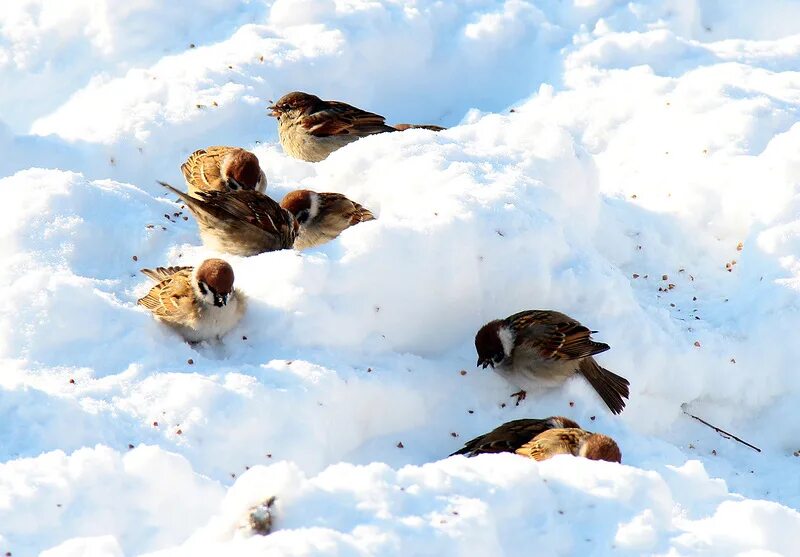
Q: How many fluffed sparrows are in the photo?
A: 8